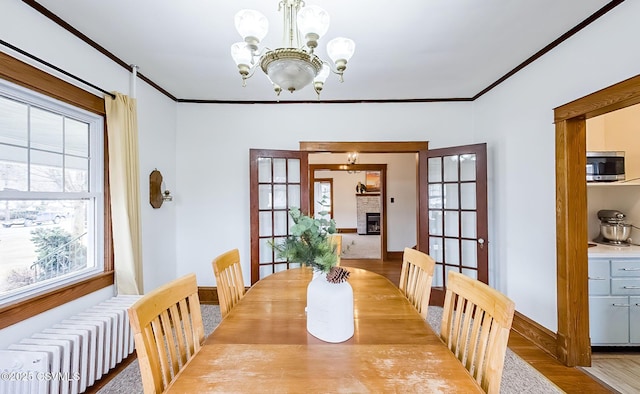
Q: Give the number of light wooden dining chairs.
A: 5